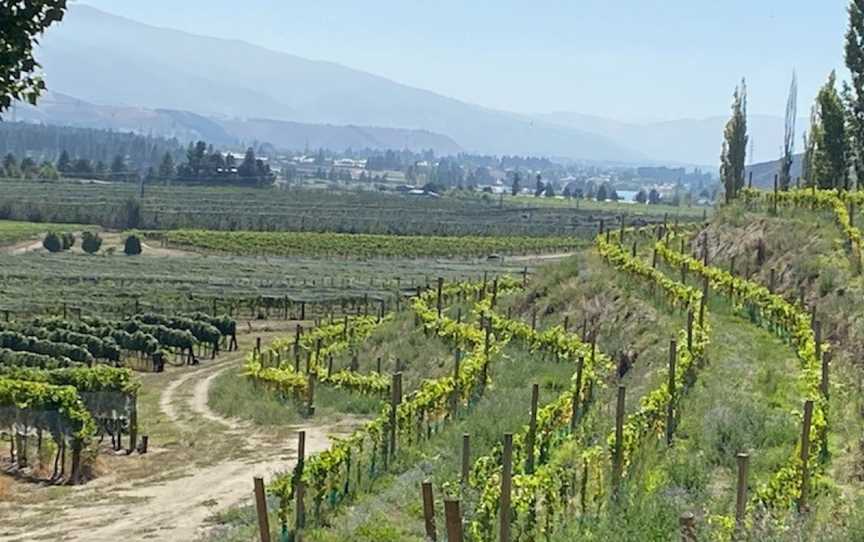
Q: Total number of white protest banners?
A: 0